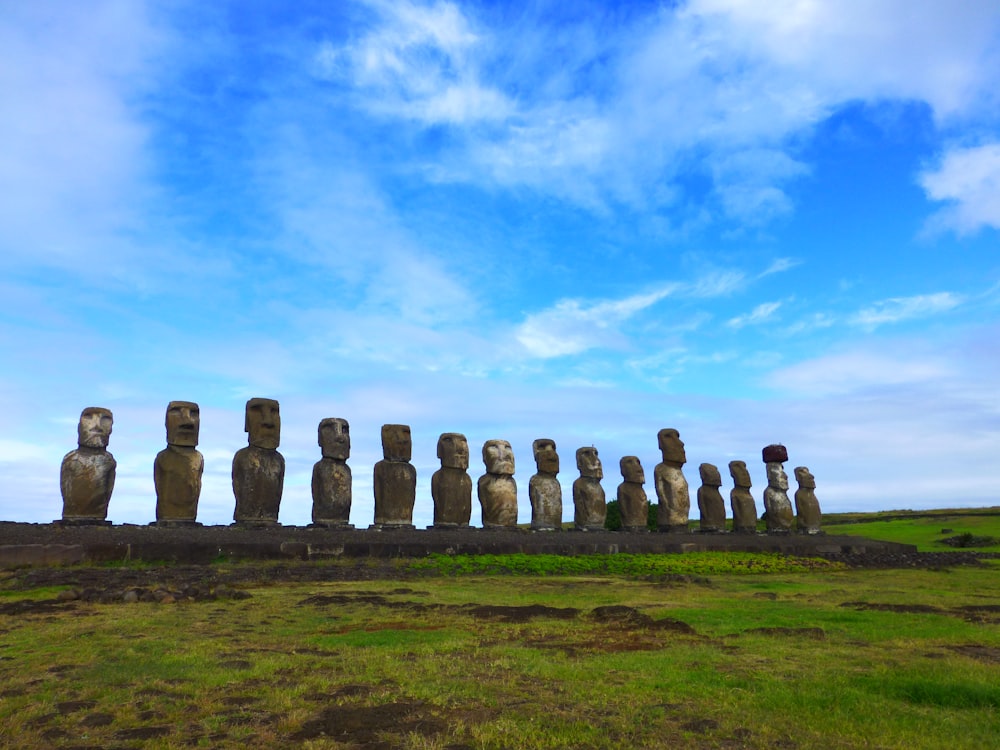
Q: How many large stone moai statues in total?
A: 15